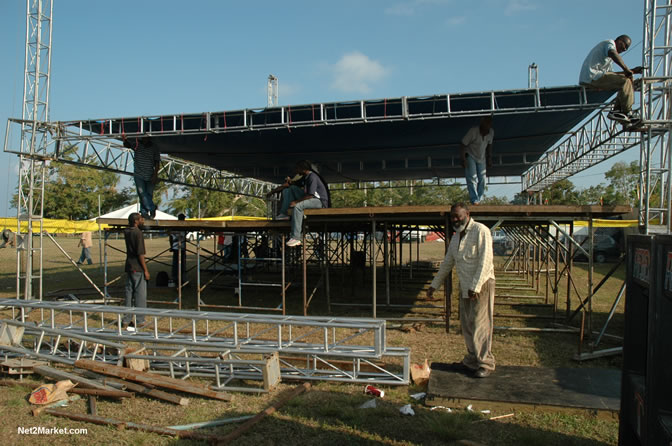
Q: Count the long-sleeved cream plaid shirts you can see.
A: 1